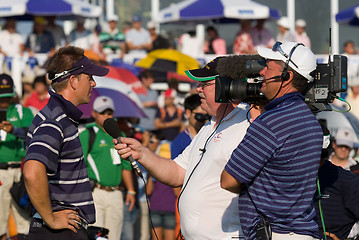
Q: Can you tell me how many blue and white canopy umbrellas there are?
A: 3